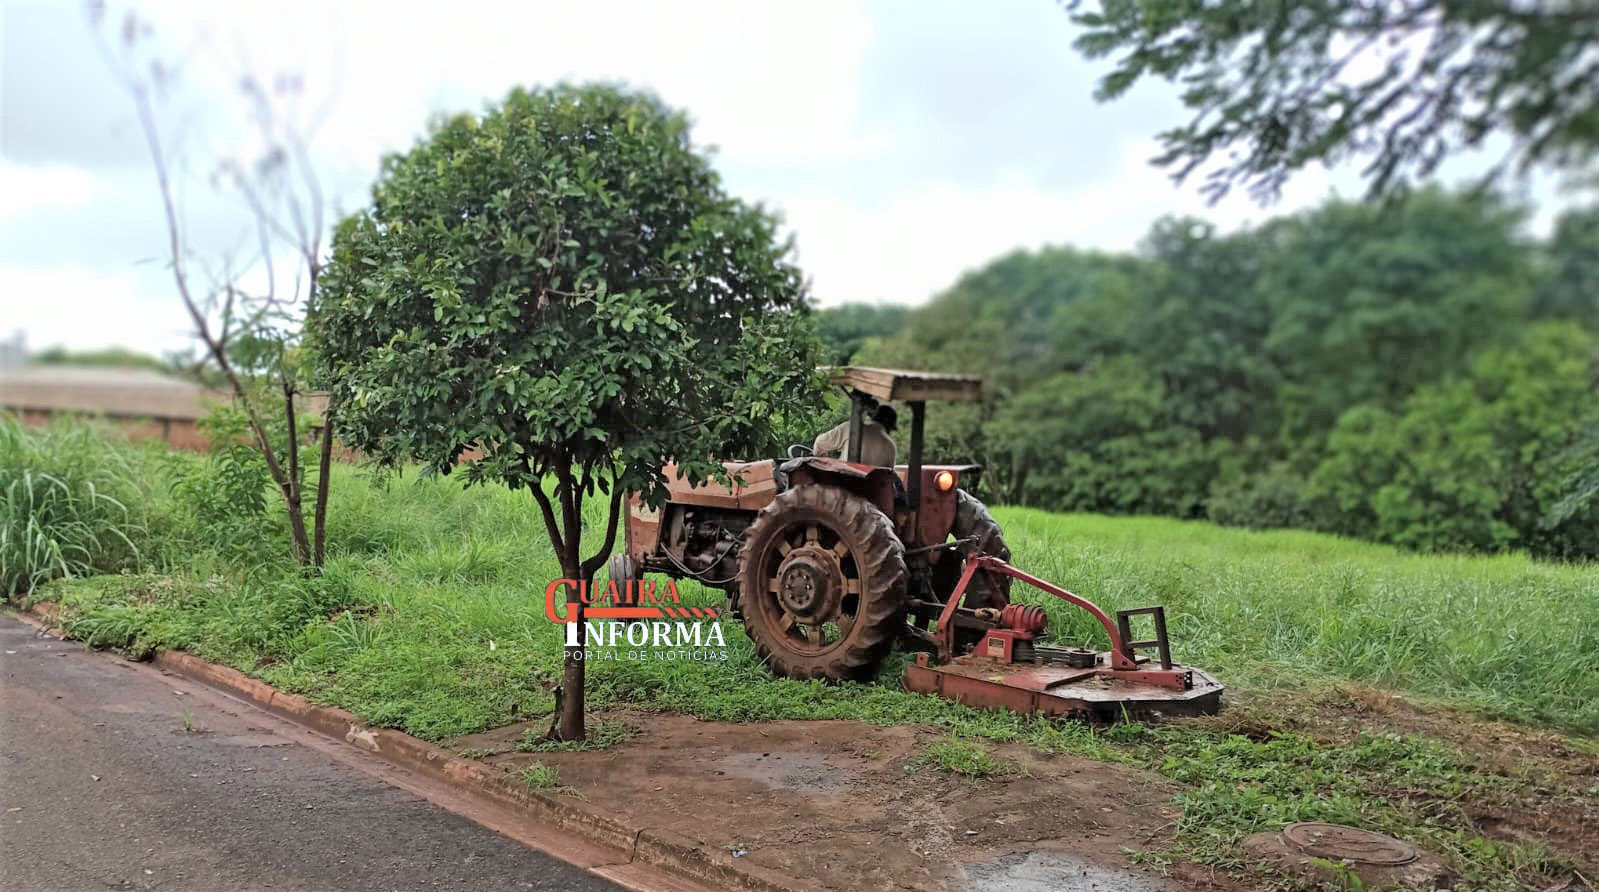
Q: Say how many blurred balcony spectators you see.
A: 0